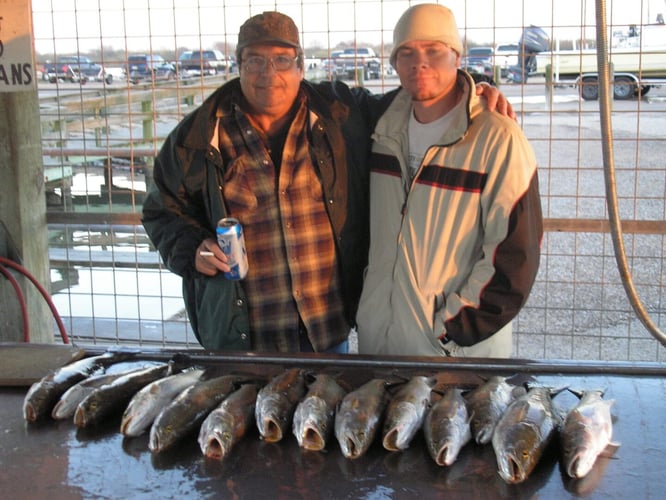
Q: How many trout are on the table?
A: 14